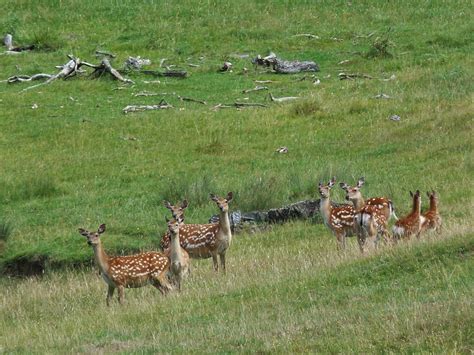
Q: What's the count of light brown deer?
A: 8